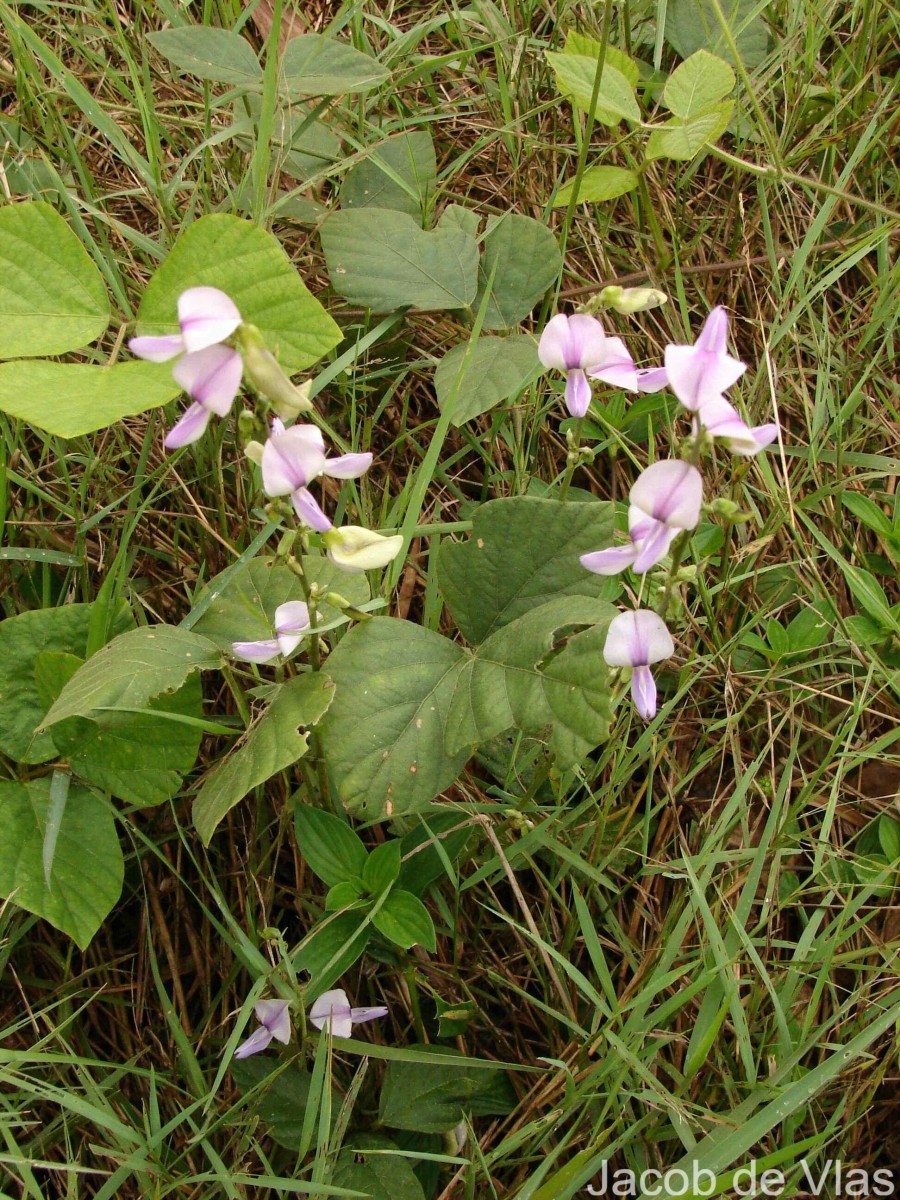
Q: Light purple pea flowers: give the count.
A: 14